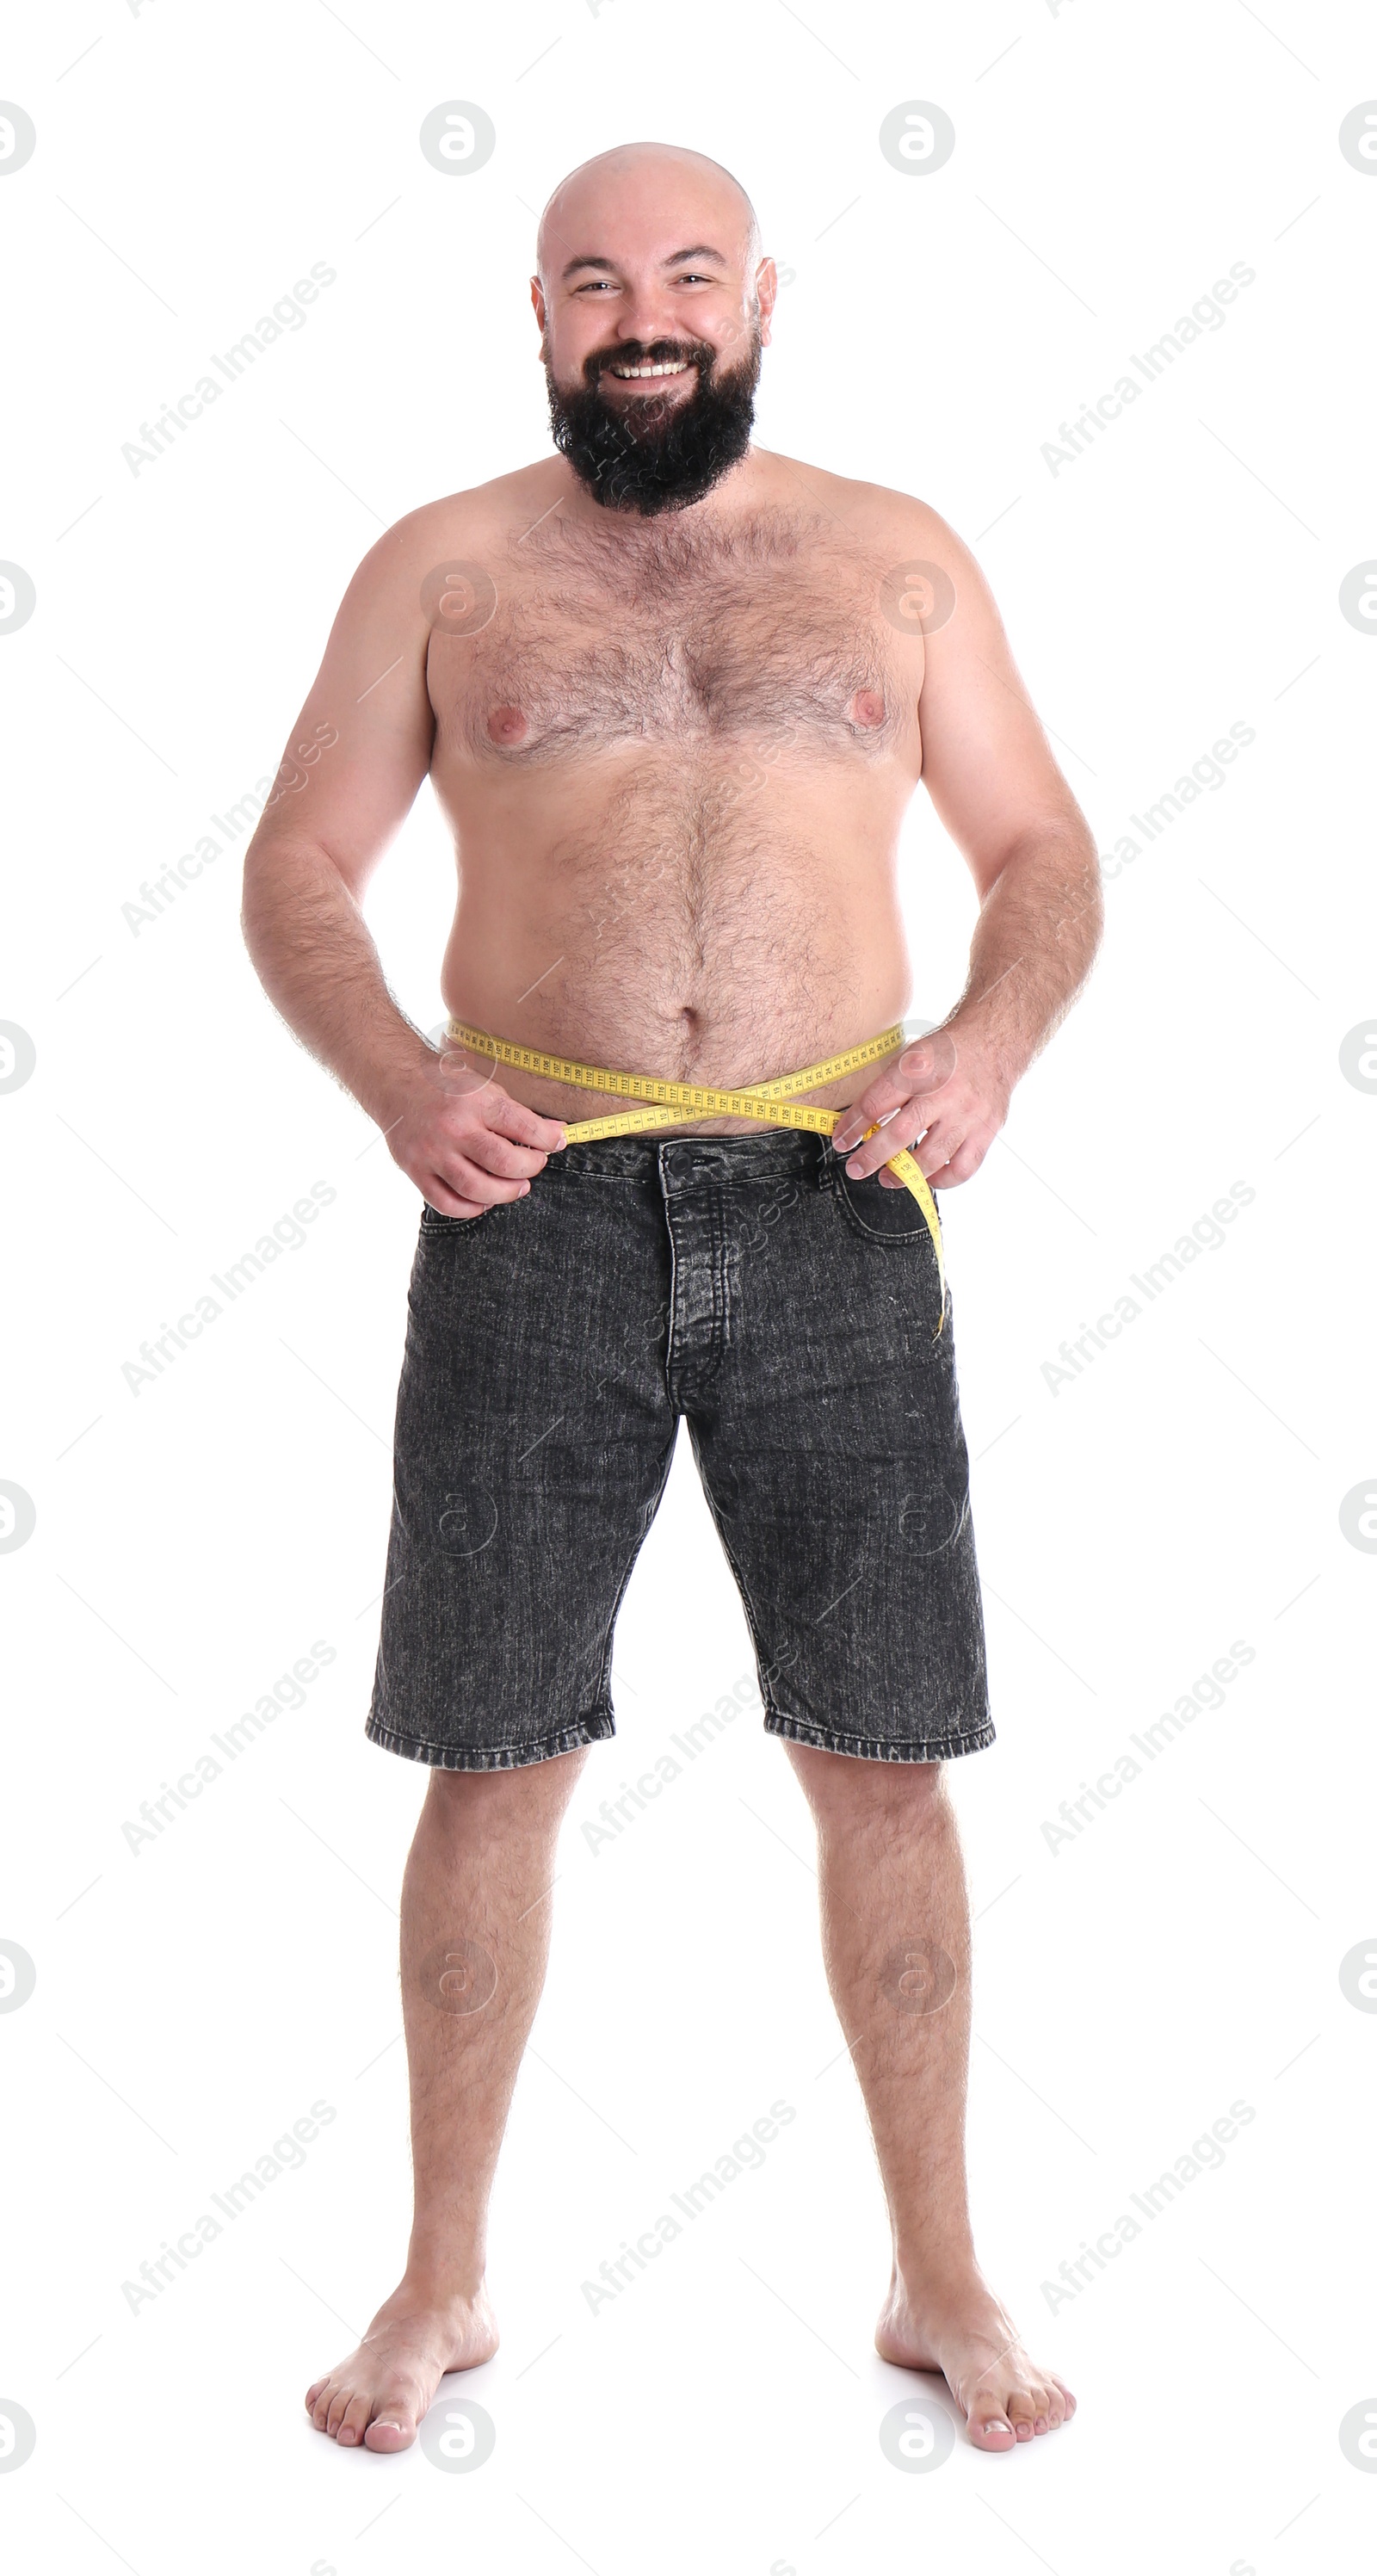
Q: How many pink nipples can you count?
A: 2